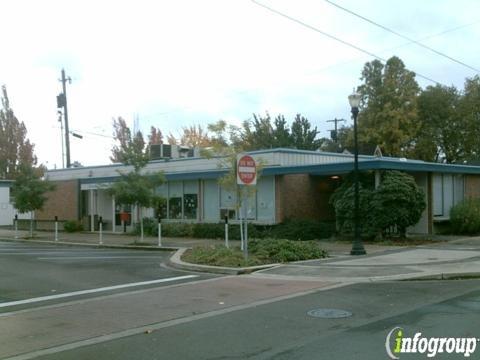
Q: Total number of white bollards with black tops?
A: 5